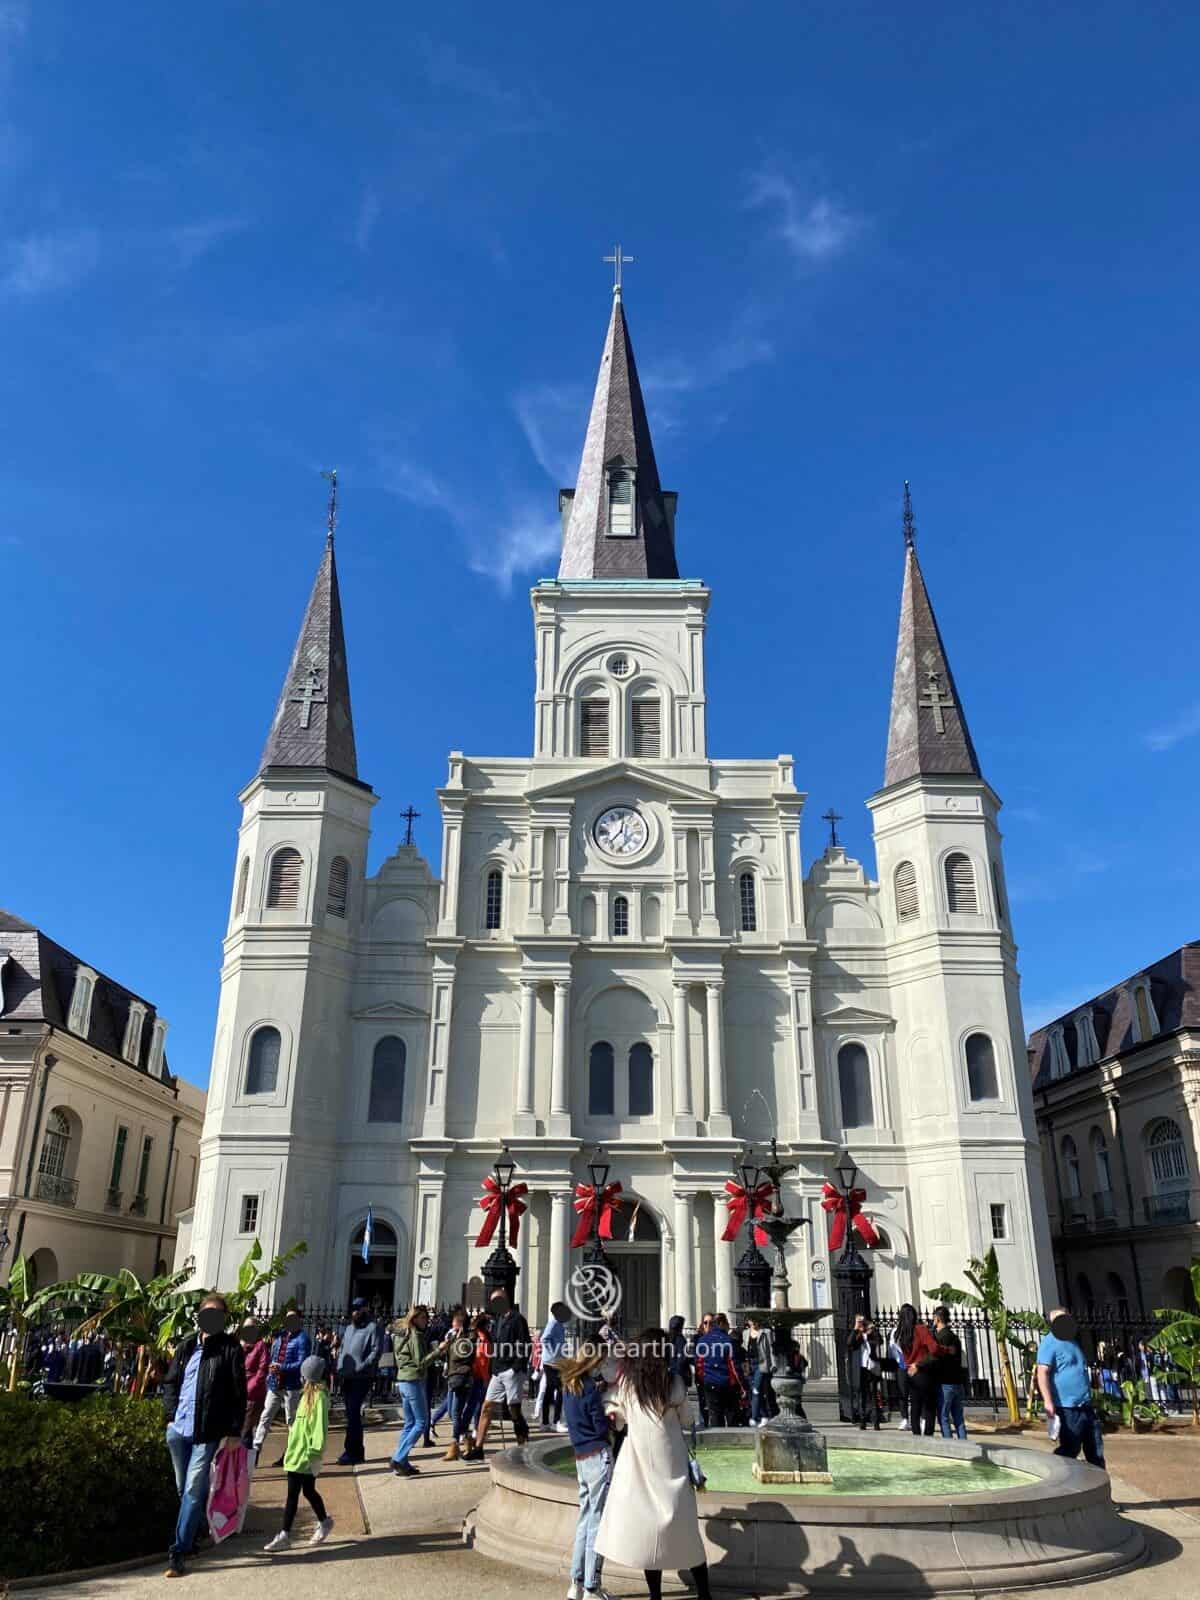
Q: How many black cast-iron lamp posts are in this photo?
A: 4